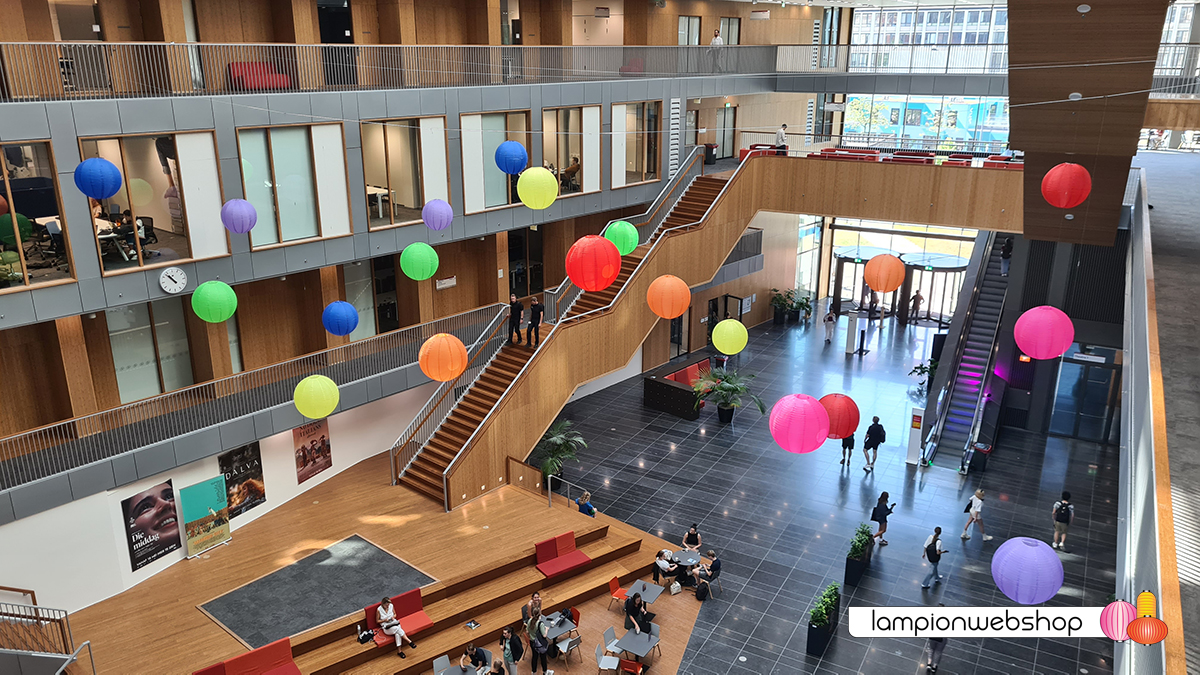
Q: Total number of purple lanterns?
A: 3